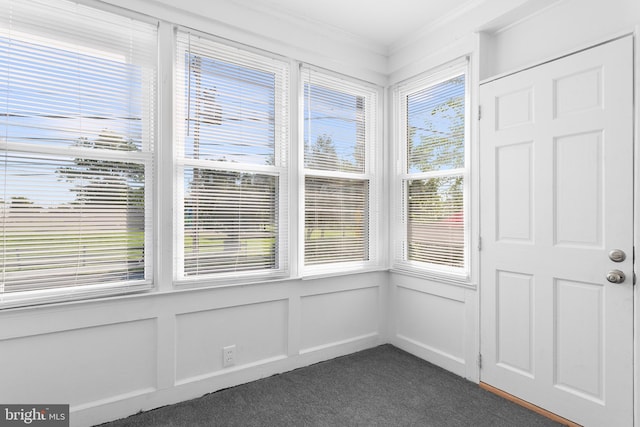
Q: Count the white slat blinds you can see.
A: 4